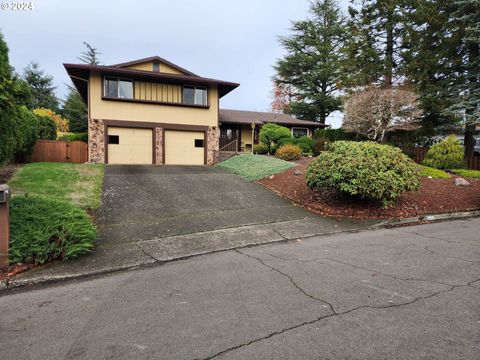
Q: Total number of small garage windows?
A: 2